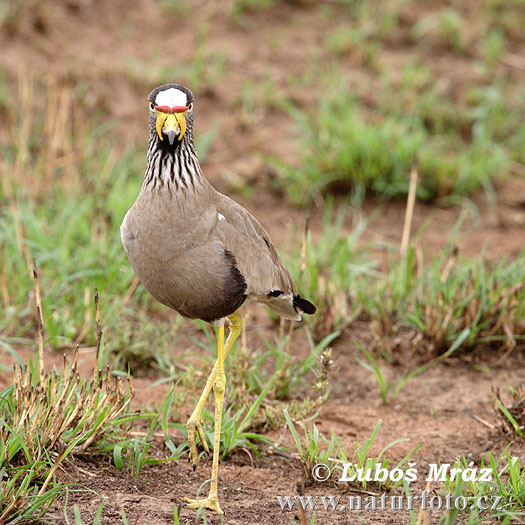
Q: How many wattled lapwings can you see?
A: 1